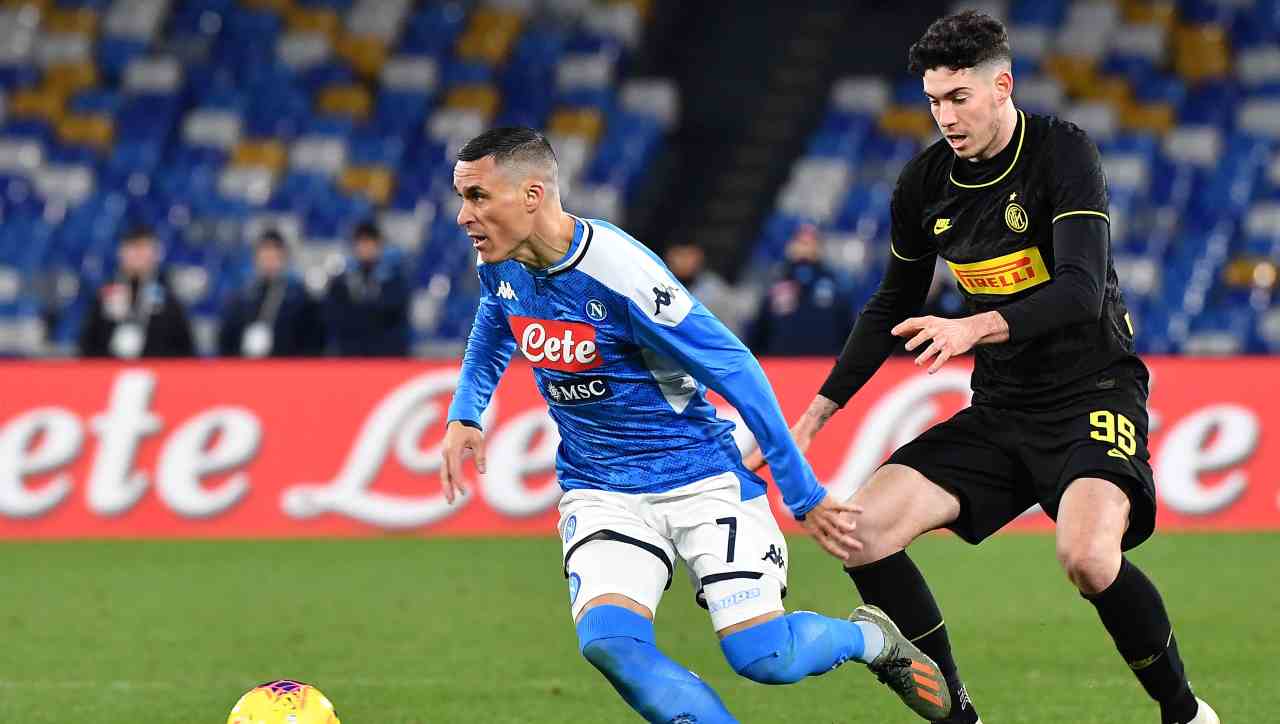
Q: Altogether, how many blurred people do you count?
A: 5